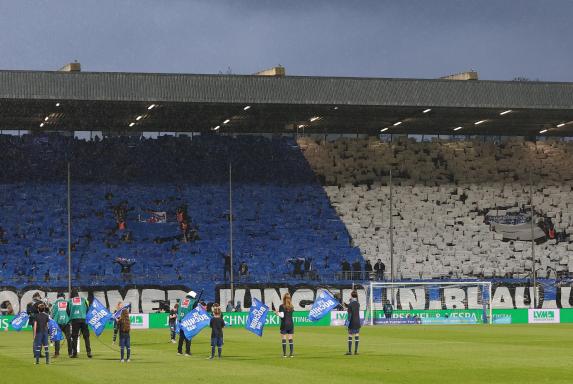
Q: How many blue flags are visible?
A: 7